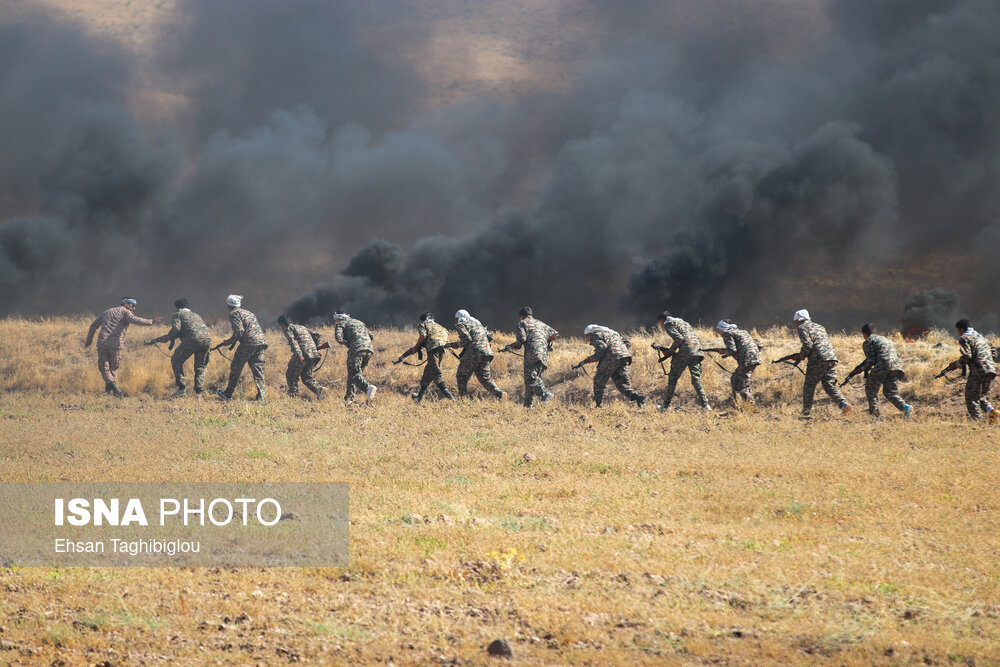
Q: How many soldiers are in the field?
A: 14